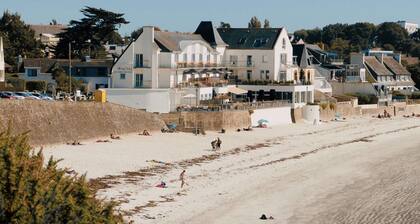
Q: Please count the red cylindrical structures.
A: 0